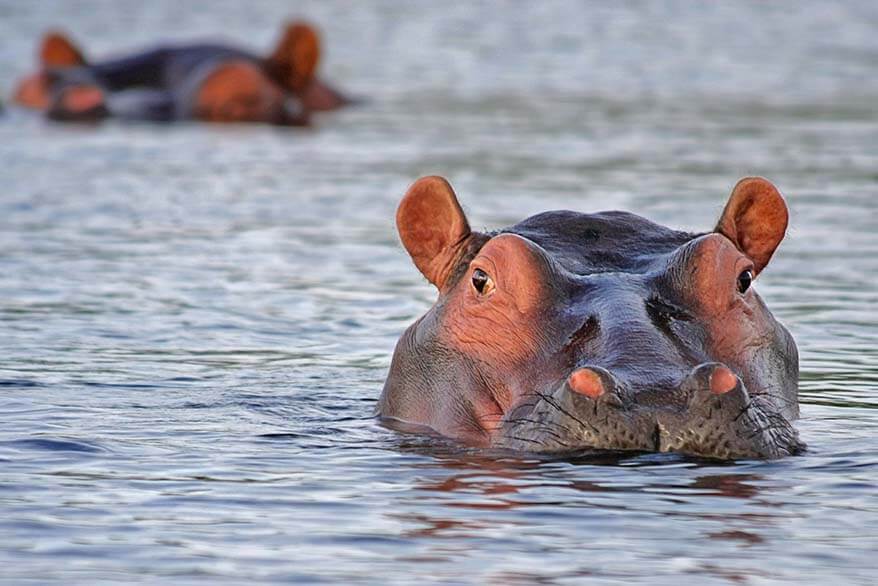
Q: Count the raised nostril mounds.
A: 2